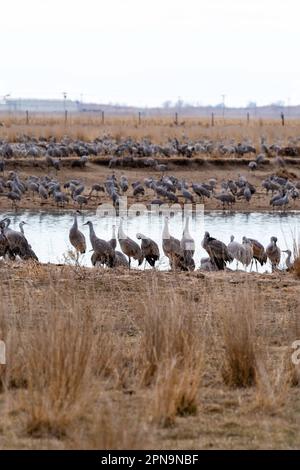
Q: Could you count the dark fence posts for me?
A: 8